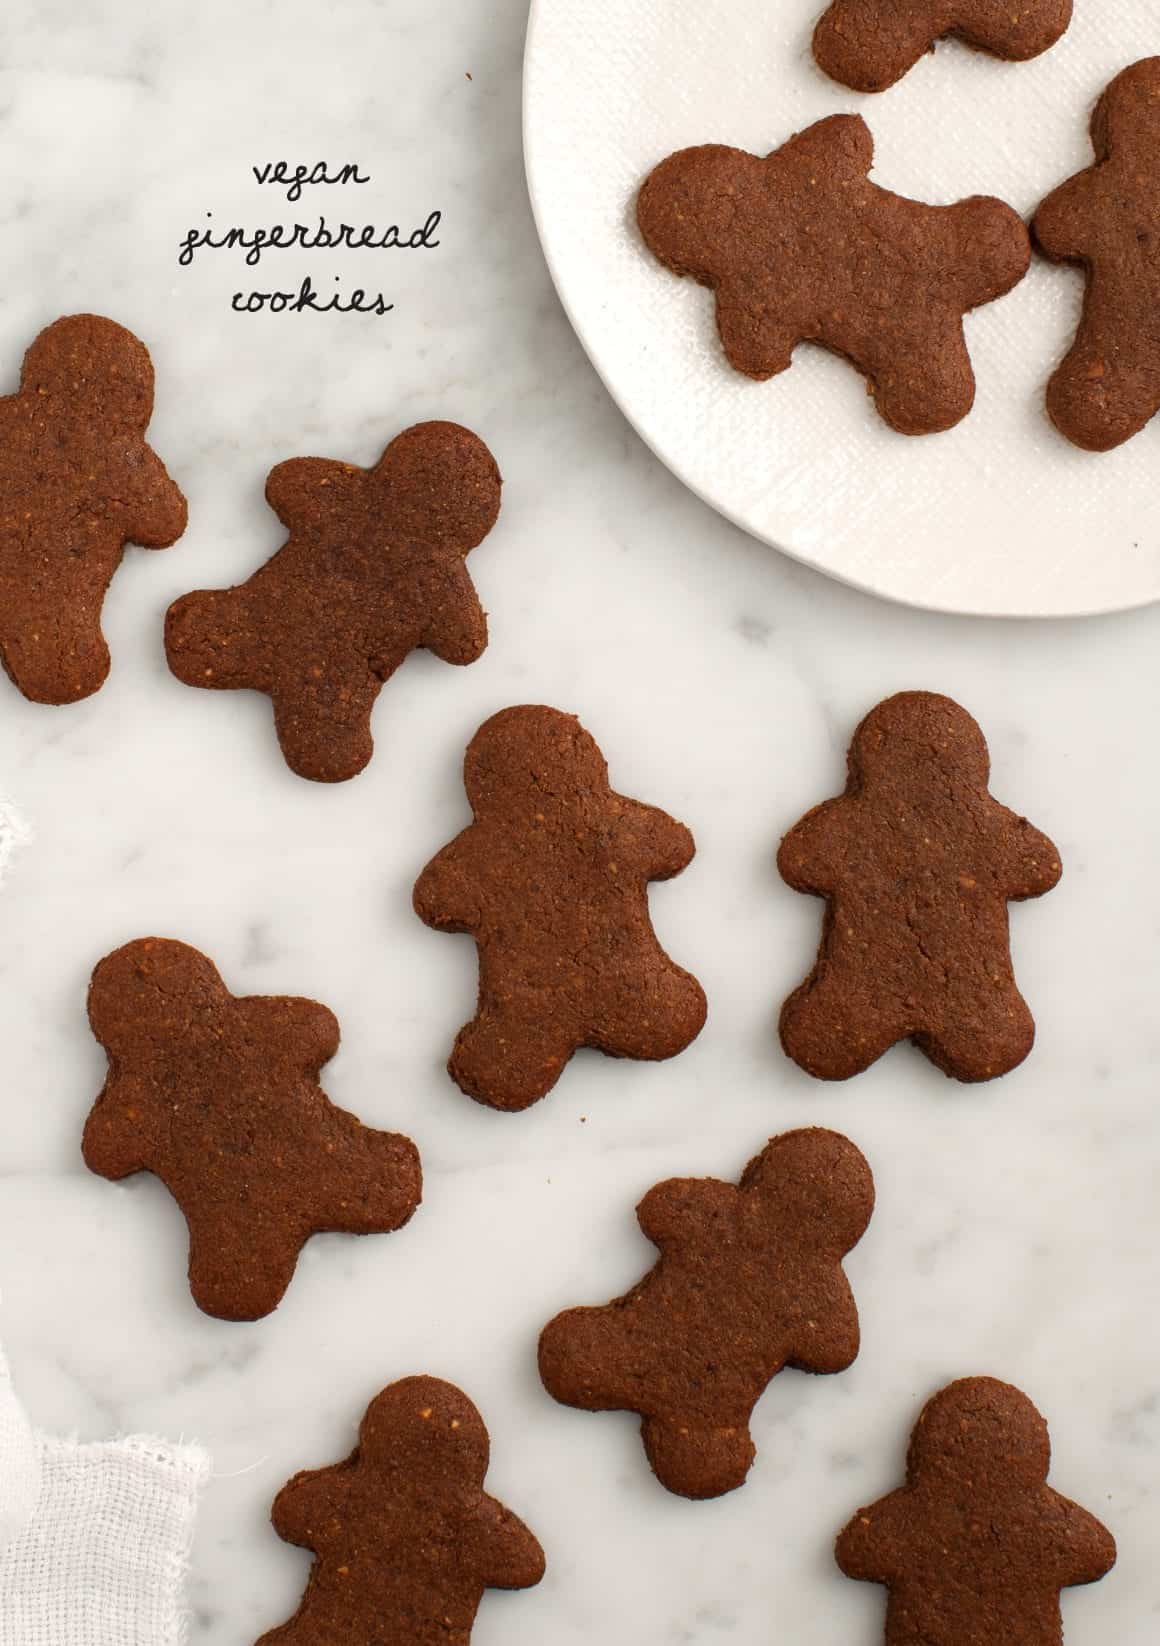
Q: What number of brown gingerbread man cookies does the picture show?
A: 11